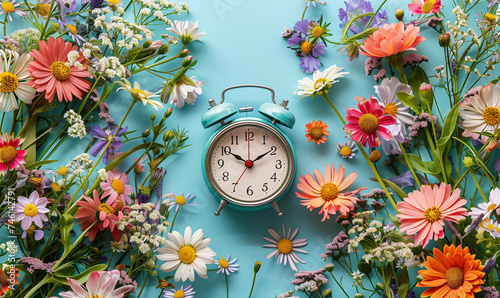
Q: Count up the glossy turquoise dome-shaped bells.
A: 2